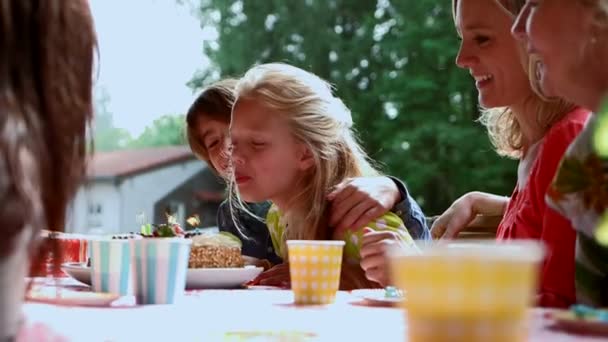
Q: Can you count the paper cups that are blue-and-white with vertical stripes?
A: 2